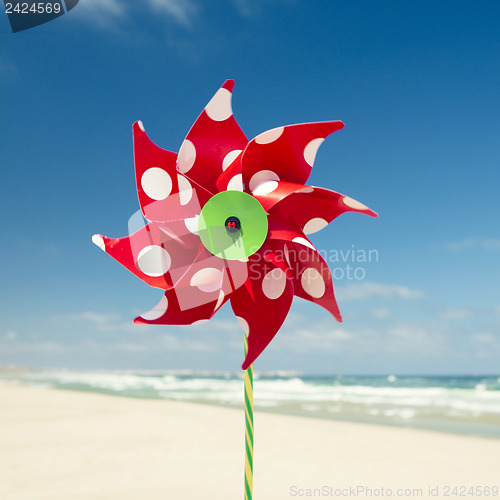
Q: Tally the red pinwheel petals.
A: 8